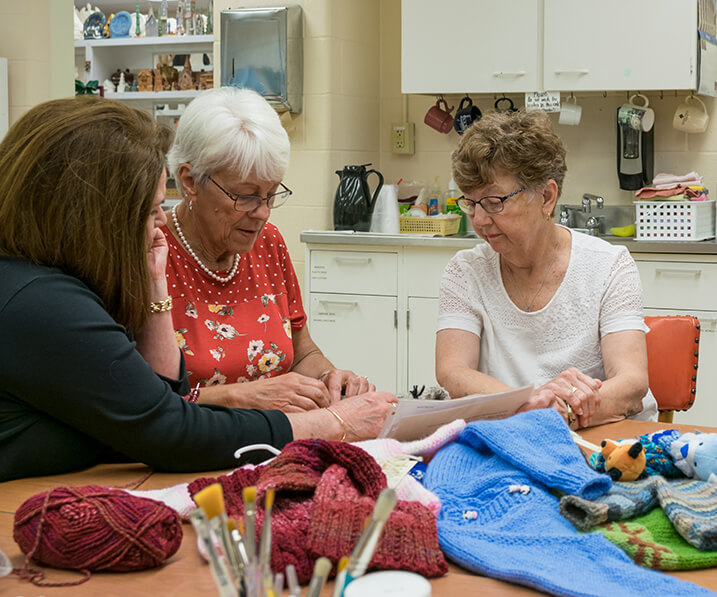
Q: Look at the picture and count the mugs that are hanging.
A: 6